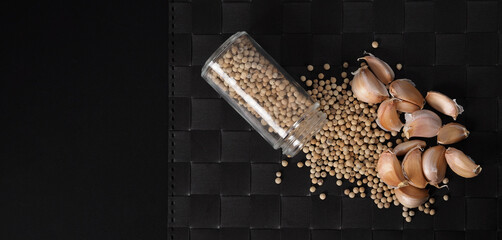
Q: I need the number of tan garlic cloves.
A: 13